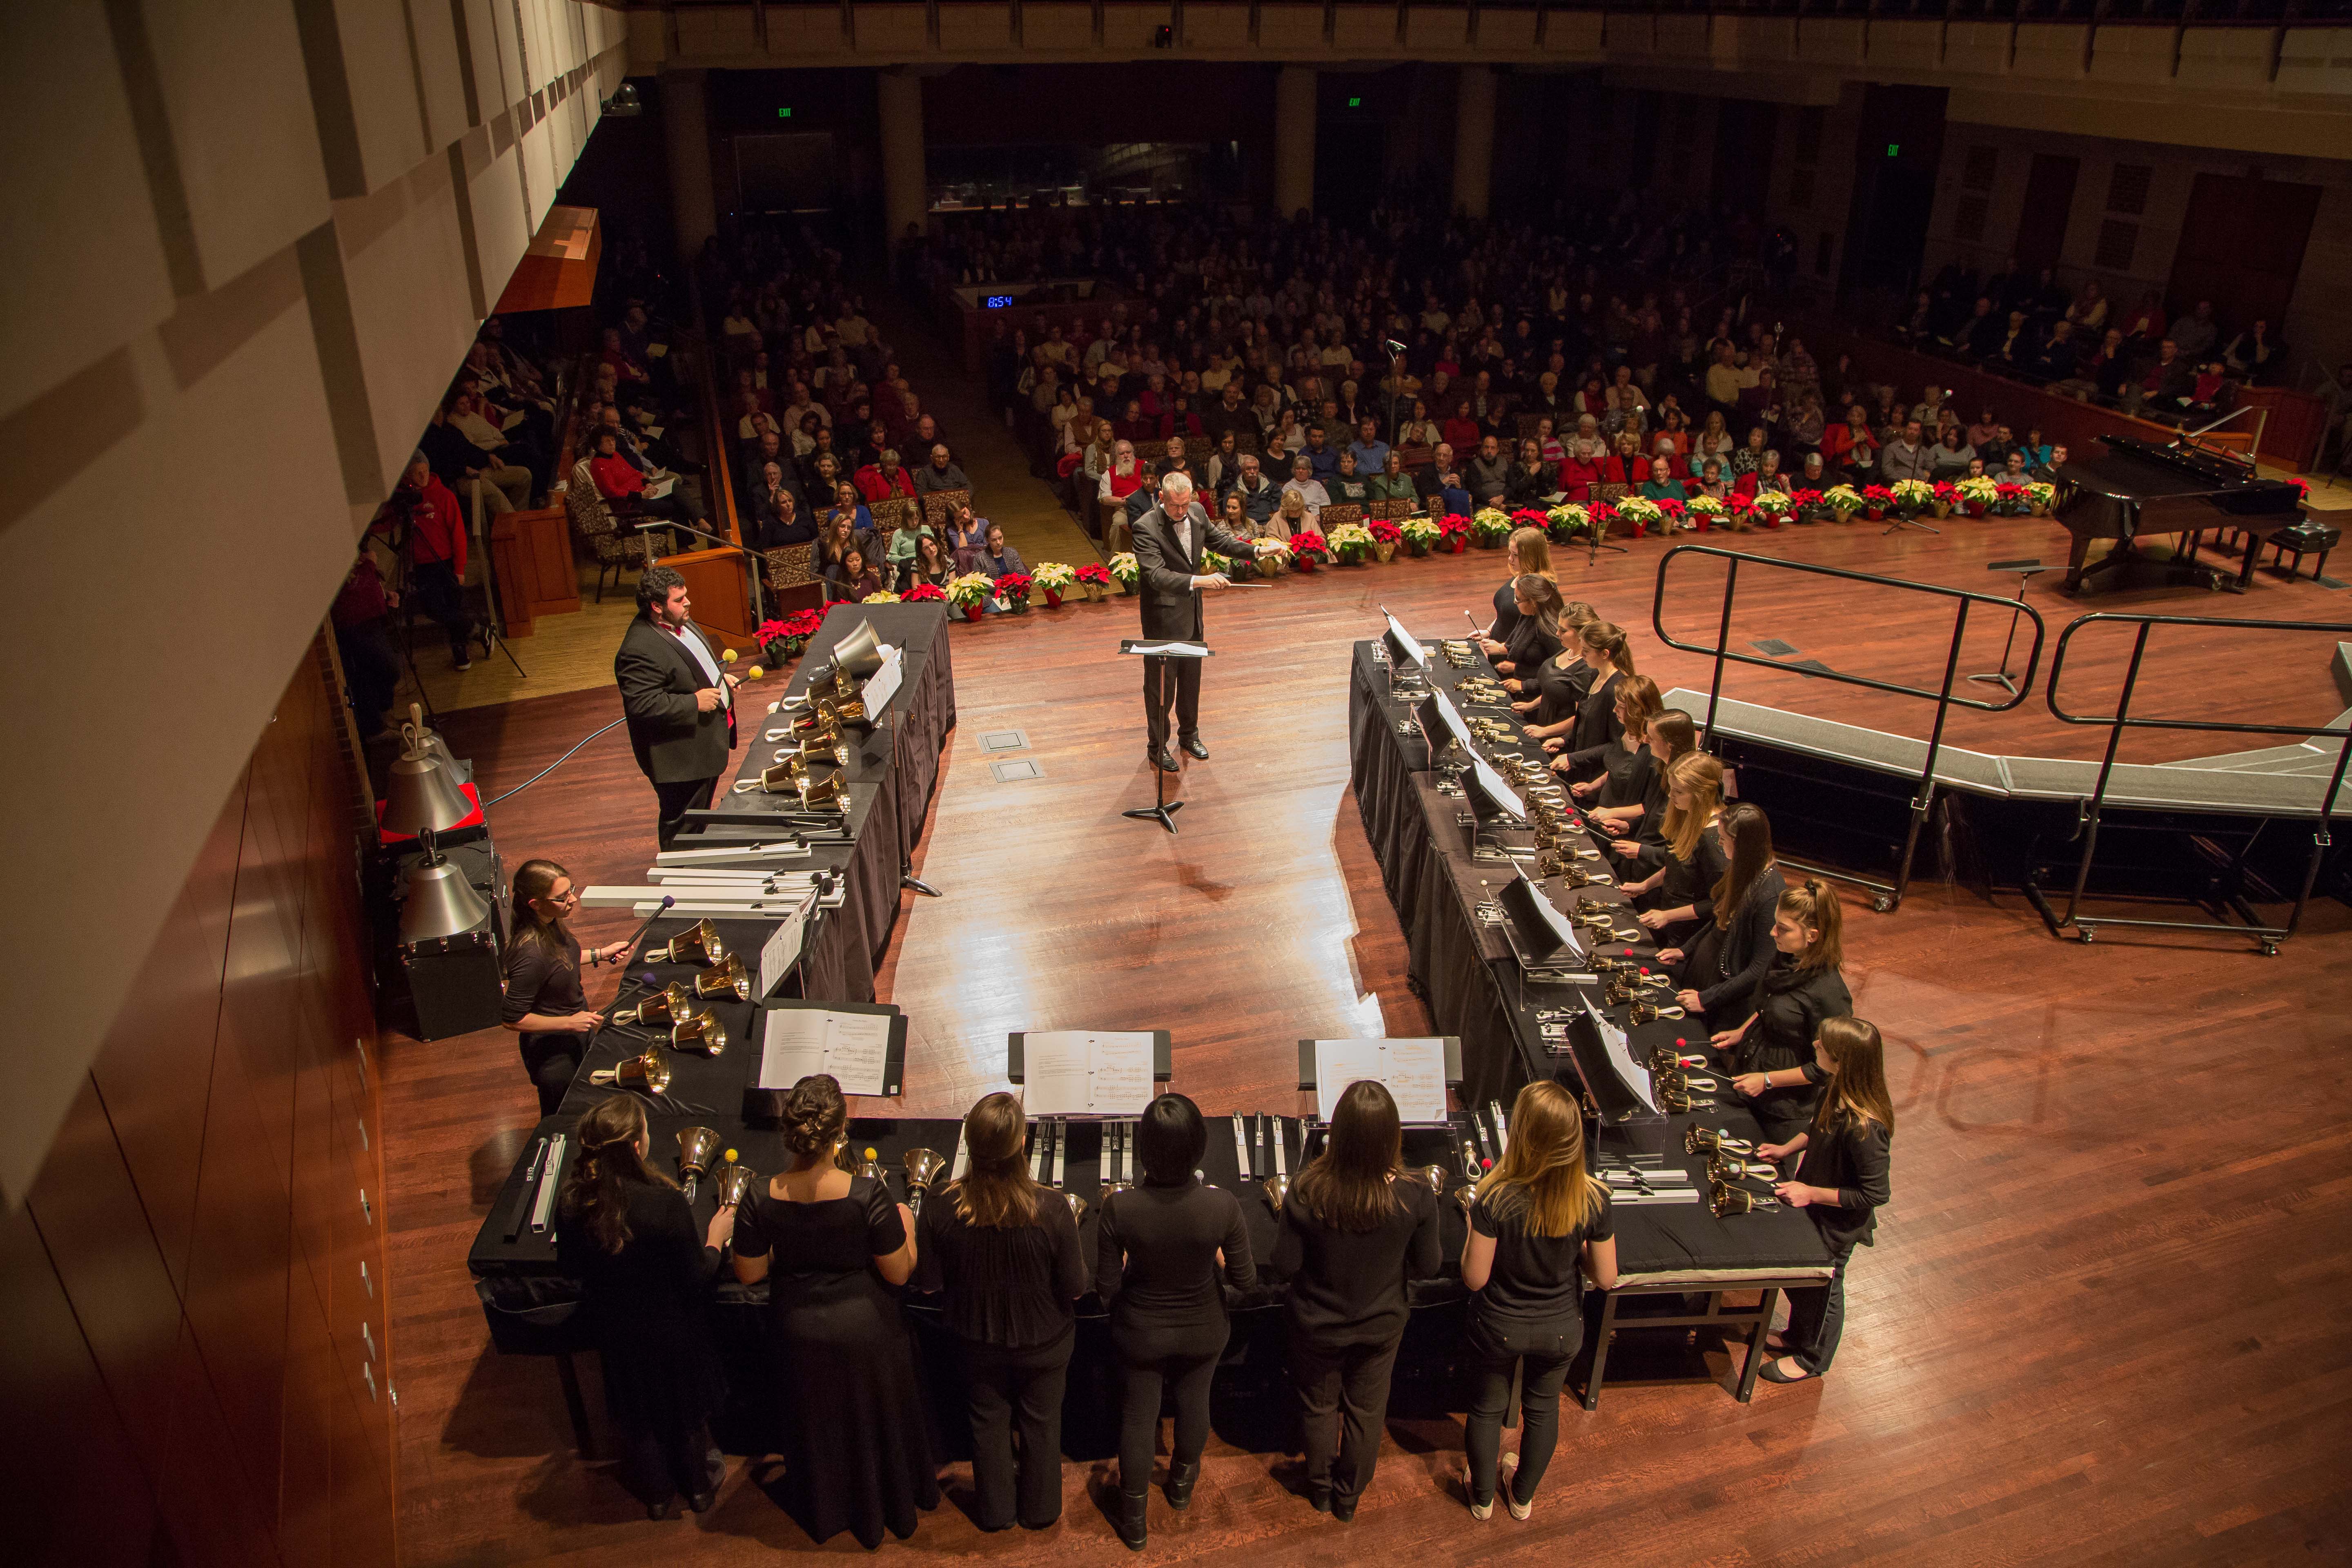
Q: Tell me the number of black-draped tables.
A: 3